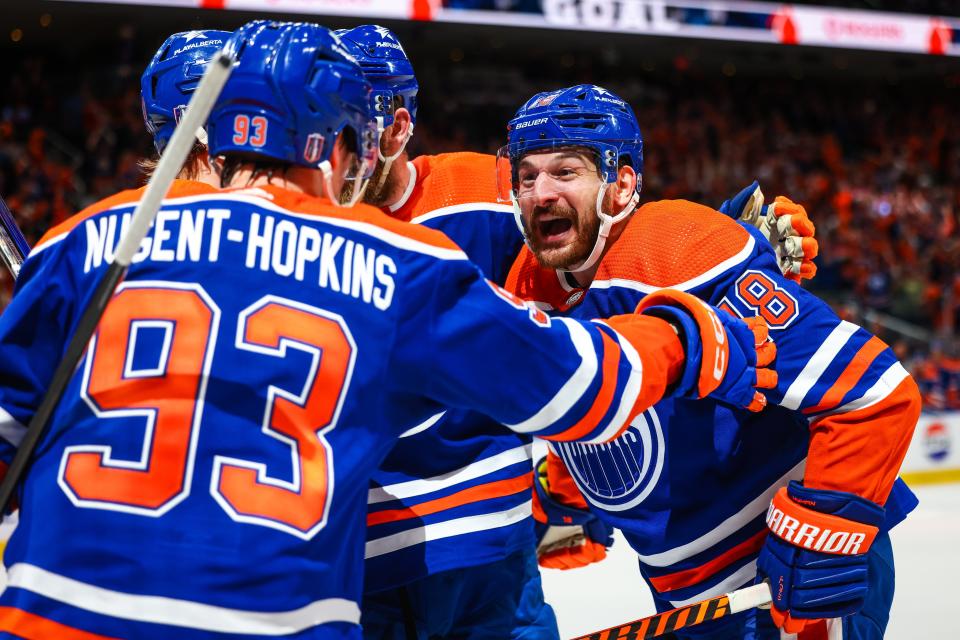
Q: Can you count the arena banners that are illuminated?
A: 1